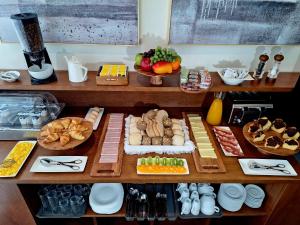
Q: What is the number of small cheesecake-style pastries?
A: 7